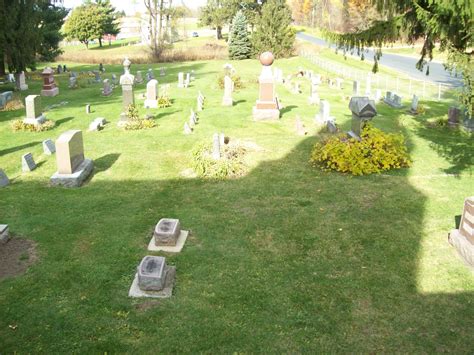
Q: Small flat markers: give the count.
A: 2